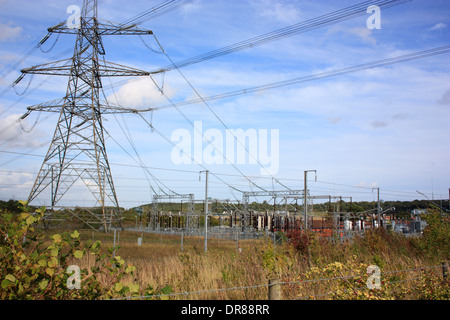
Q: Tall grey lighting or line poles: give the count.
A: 3